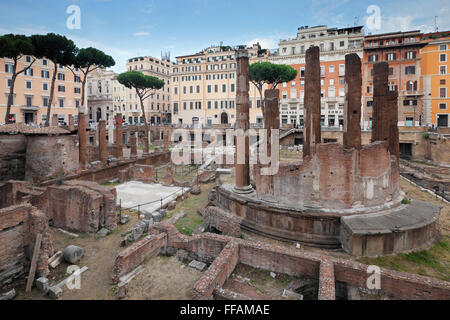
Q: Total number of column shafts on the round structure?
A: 6